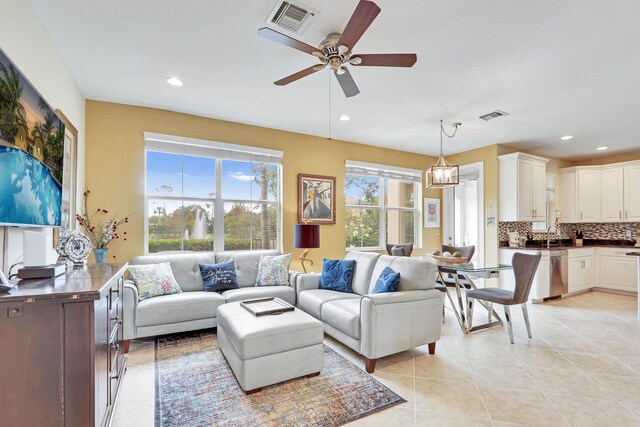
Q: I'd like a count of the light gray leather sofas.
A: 2